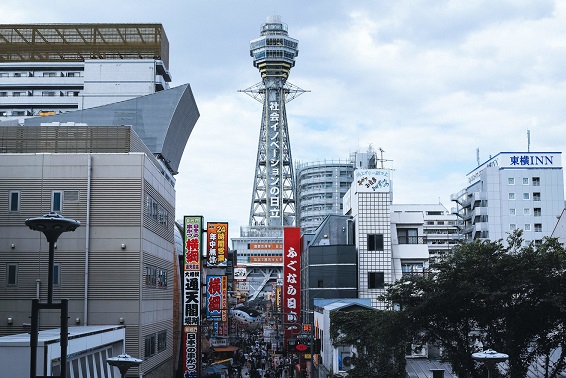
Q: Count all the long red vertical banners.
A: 1